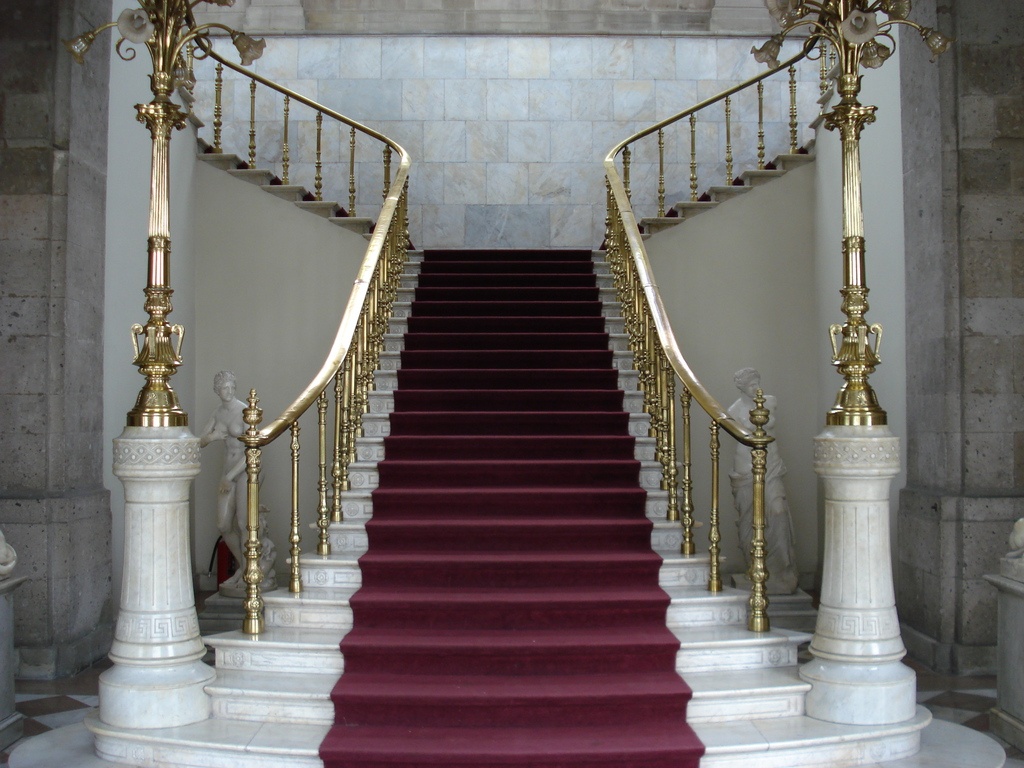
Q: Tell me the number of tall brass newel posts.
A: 2